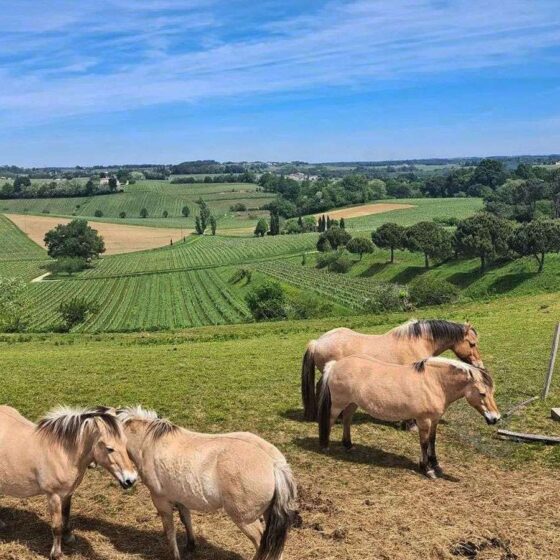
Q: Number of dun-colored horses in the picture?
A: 4